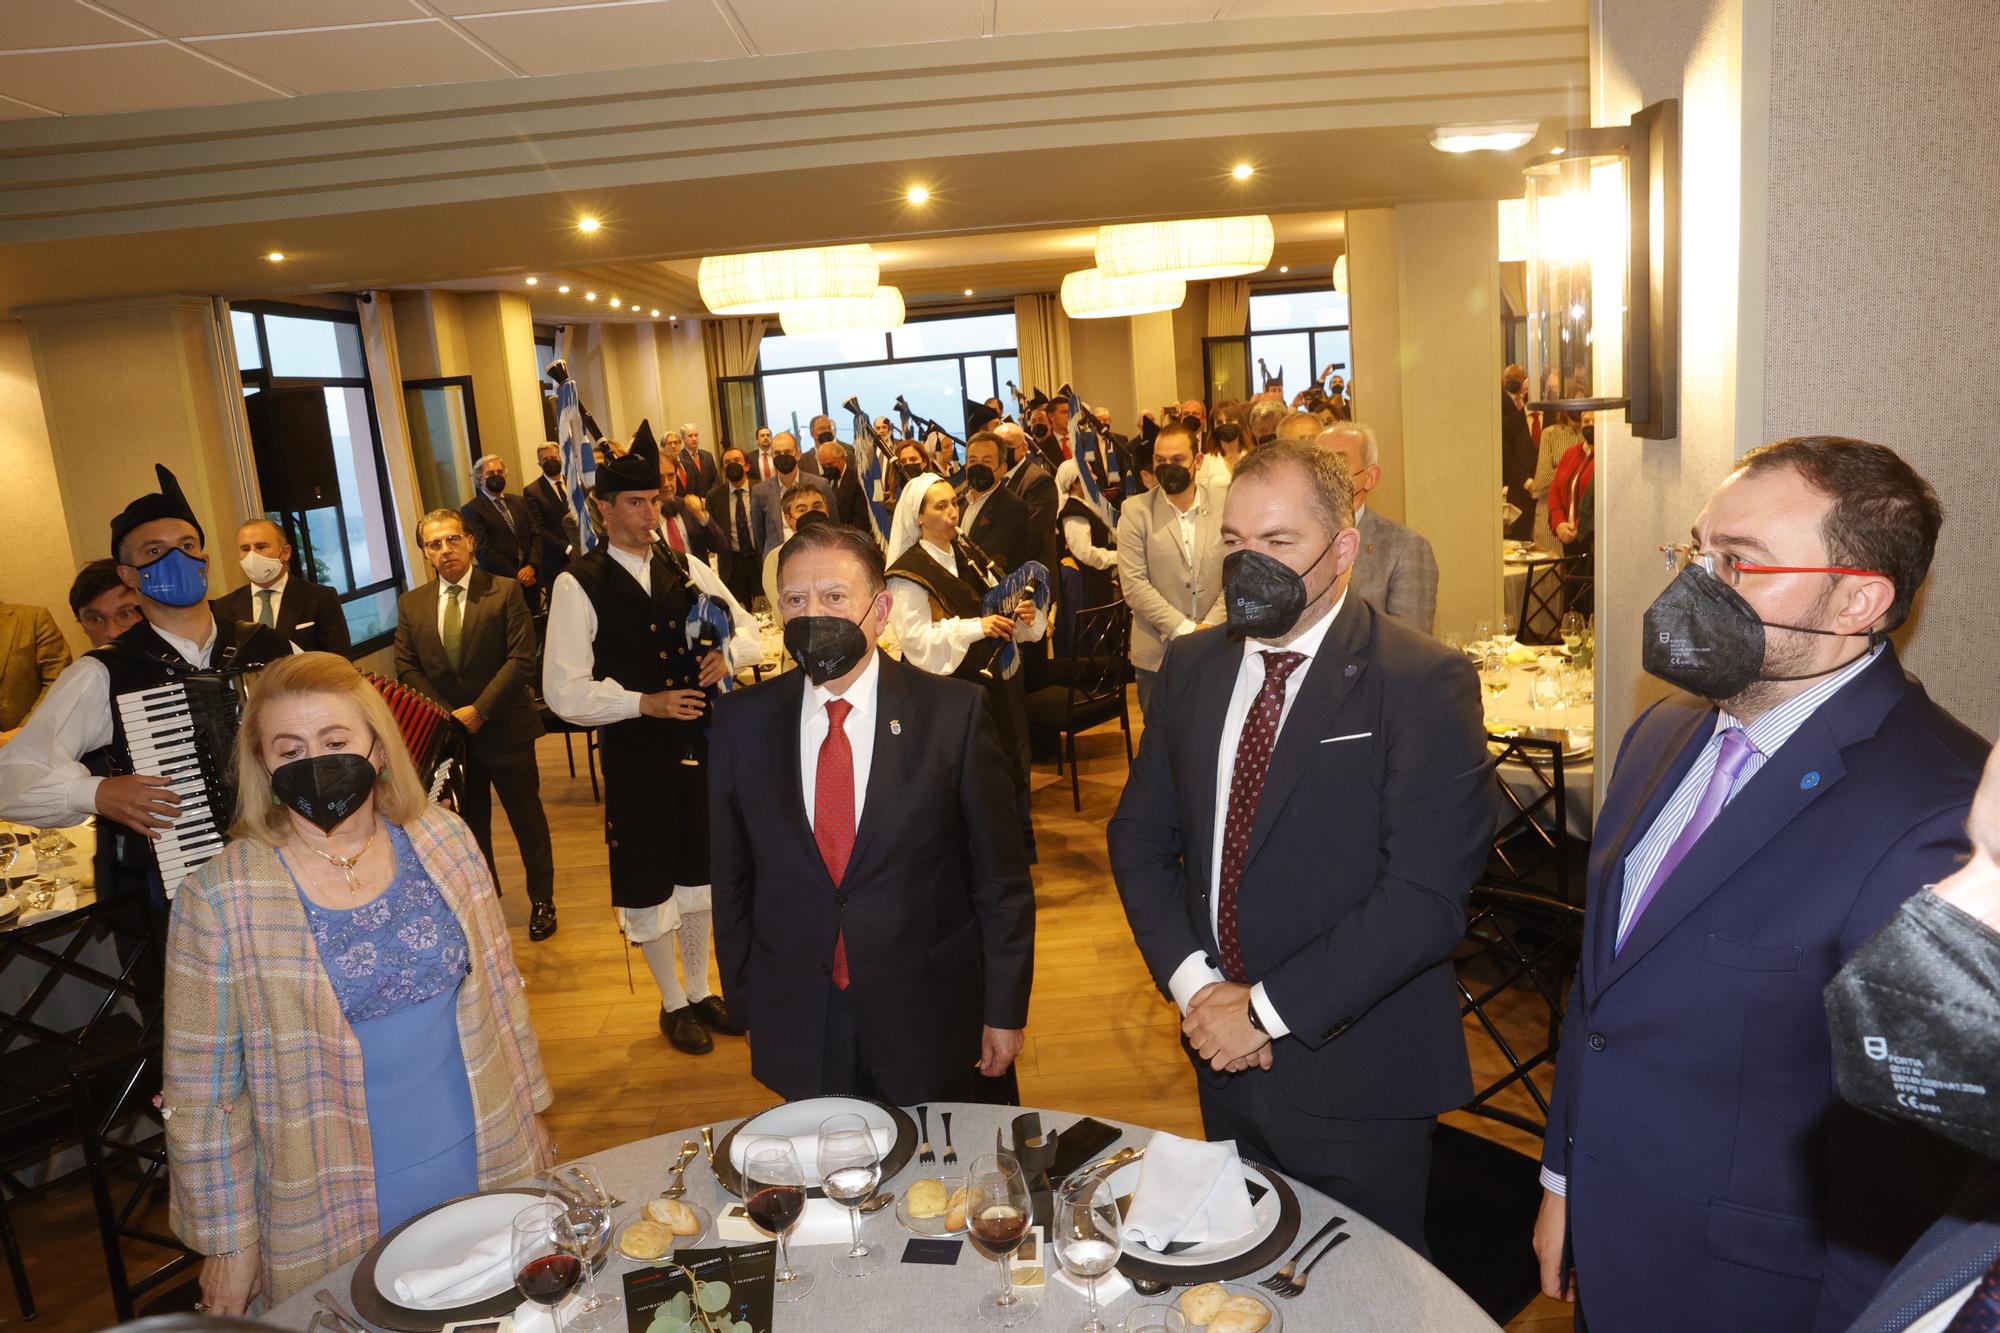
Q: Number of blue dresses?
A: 1